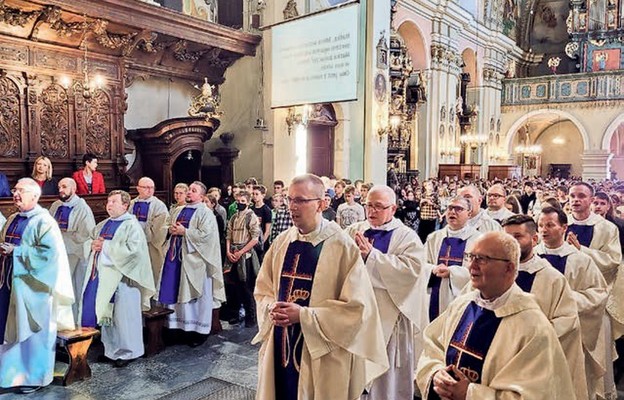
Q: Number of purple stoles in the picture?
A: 12